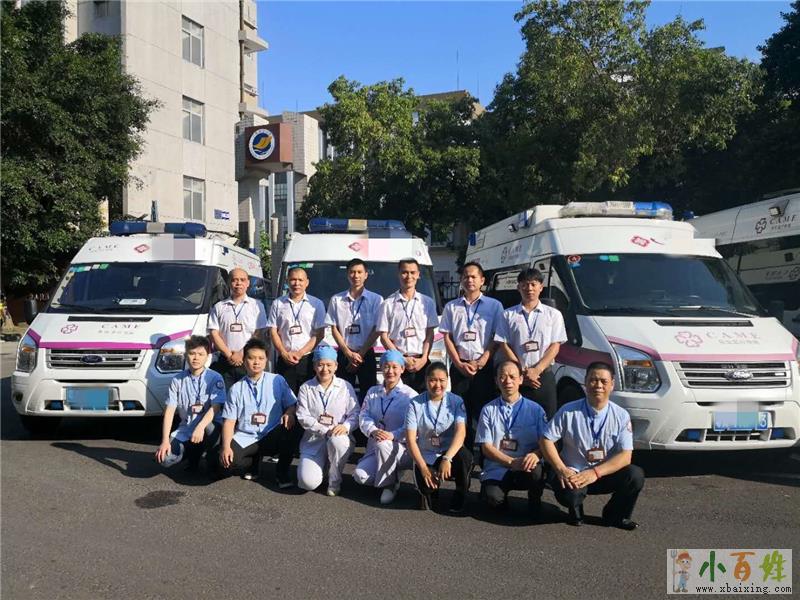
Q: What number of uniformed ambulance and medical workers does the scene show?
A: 13